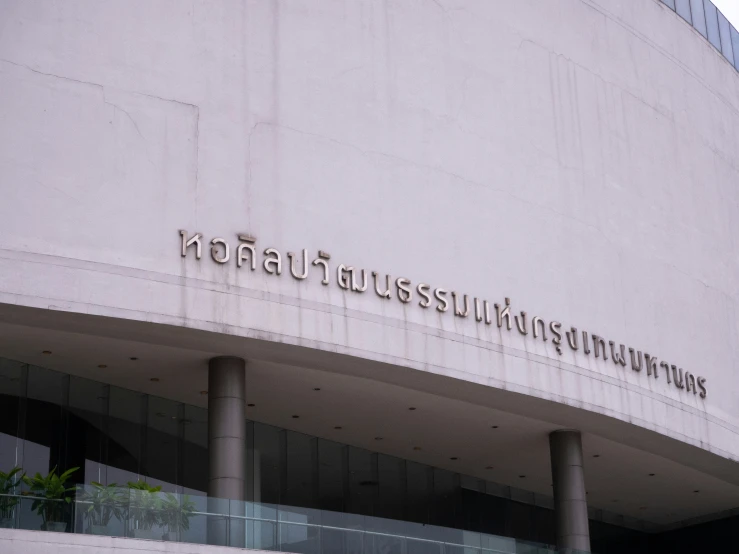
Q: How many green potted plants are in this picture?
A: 5